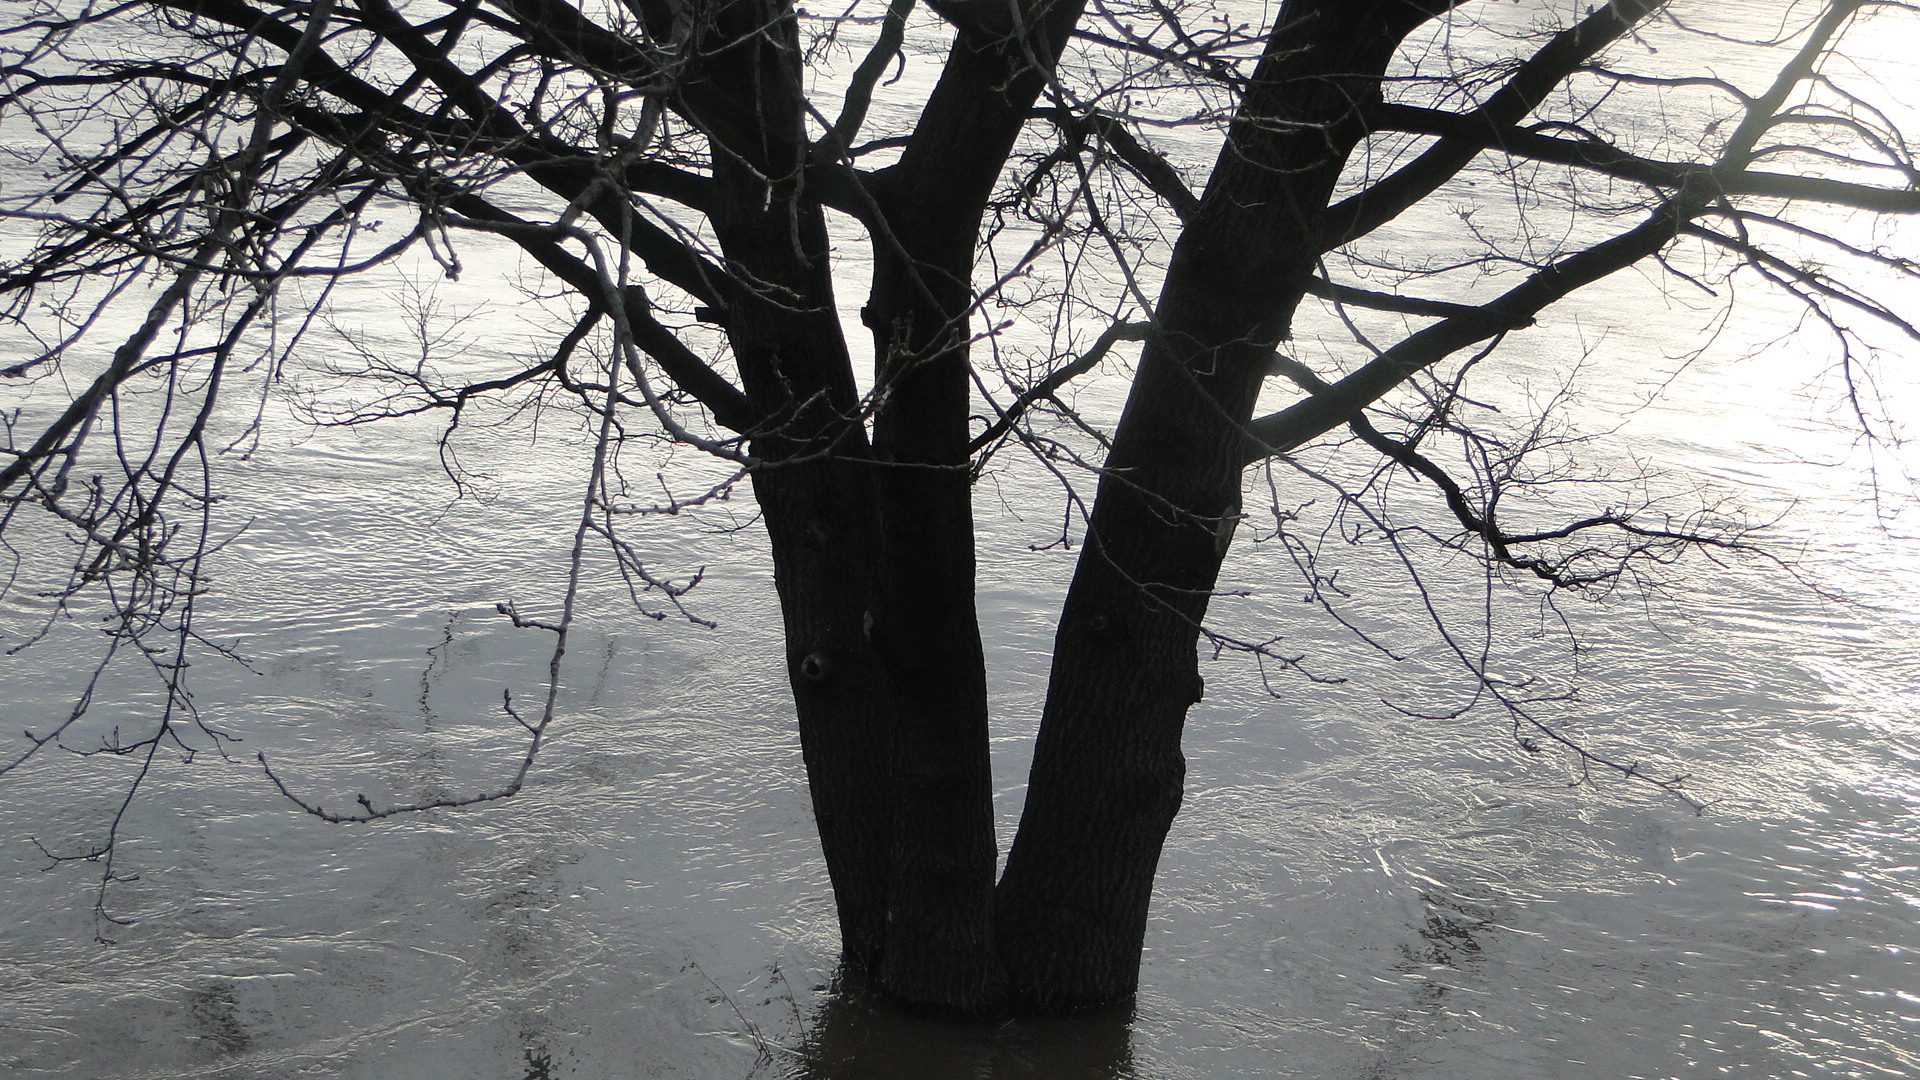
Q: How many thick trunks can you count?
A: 3